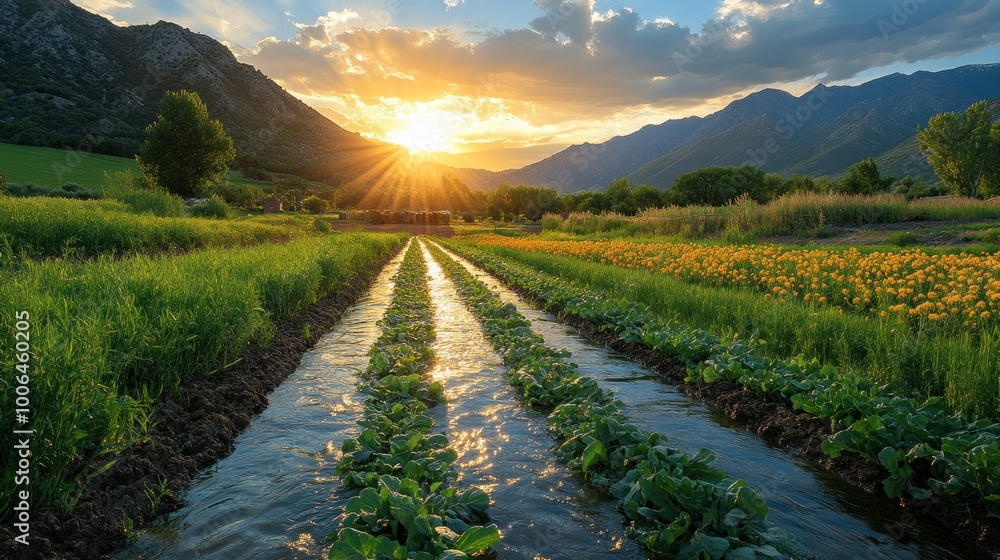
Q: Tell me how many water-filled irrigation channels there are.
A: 3